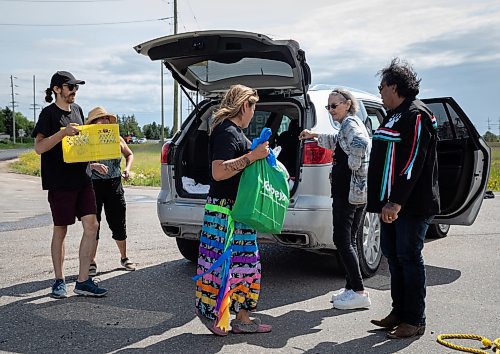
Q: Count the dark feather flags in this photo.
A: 0